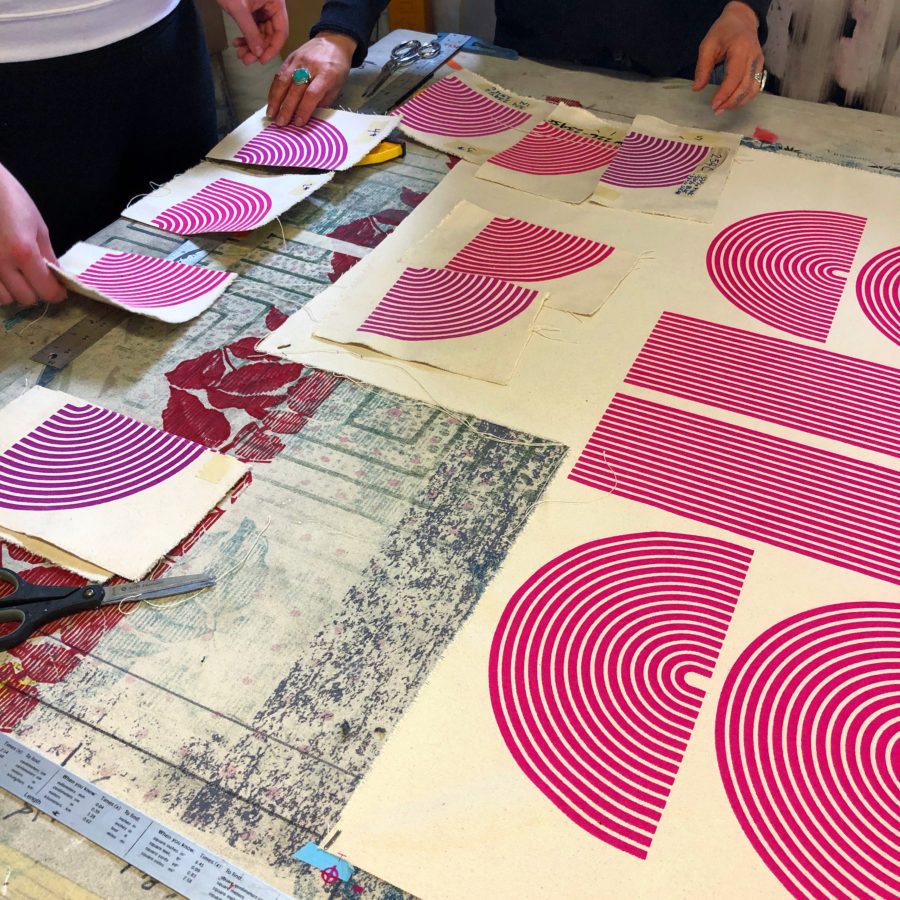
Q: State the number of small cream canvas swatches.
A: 9